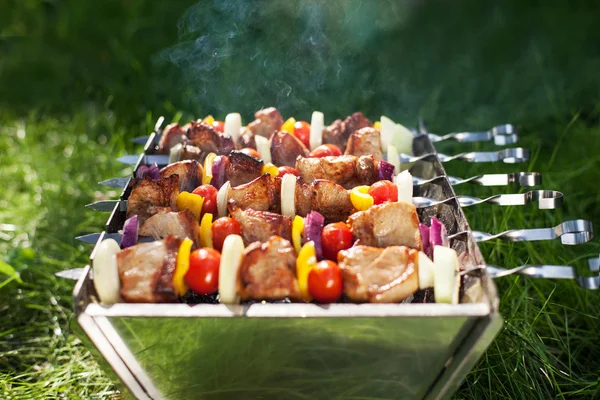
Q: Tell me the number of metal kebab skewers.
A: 6